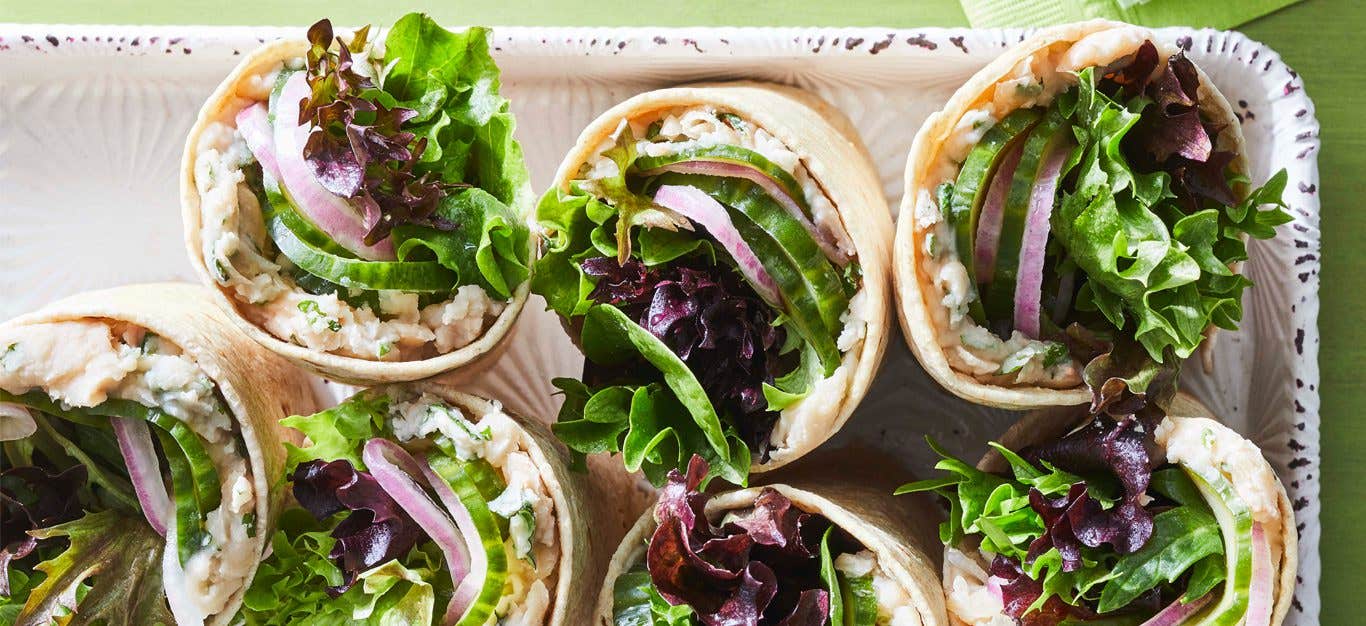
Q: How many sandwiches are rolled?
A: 7